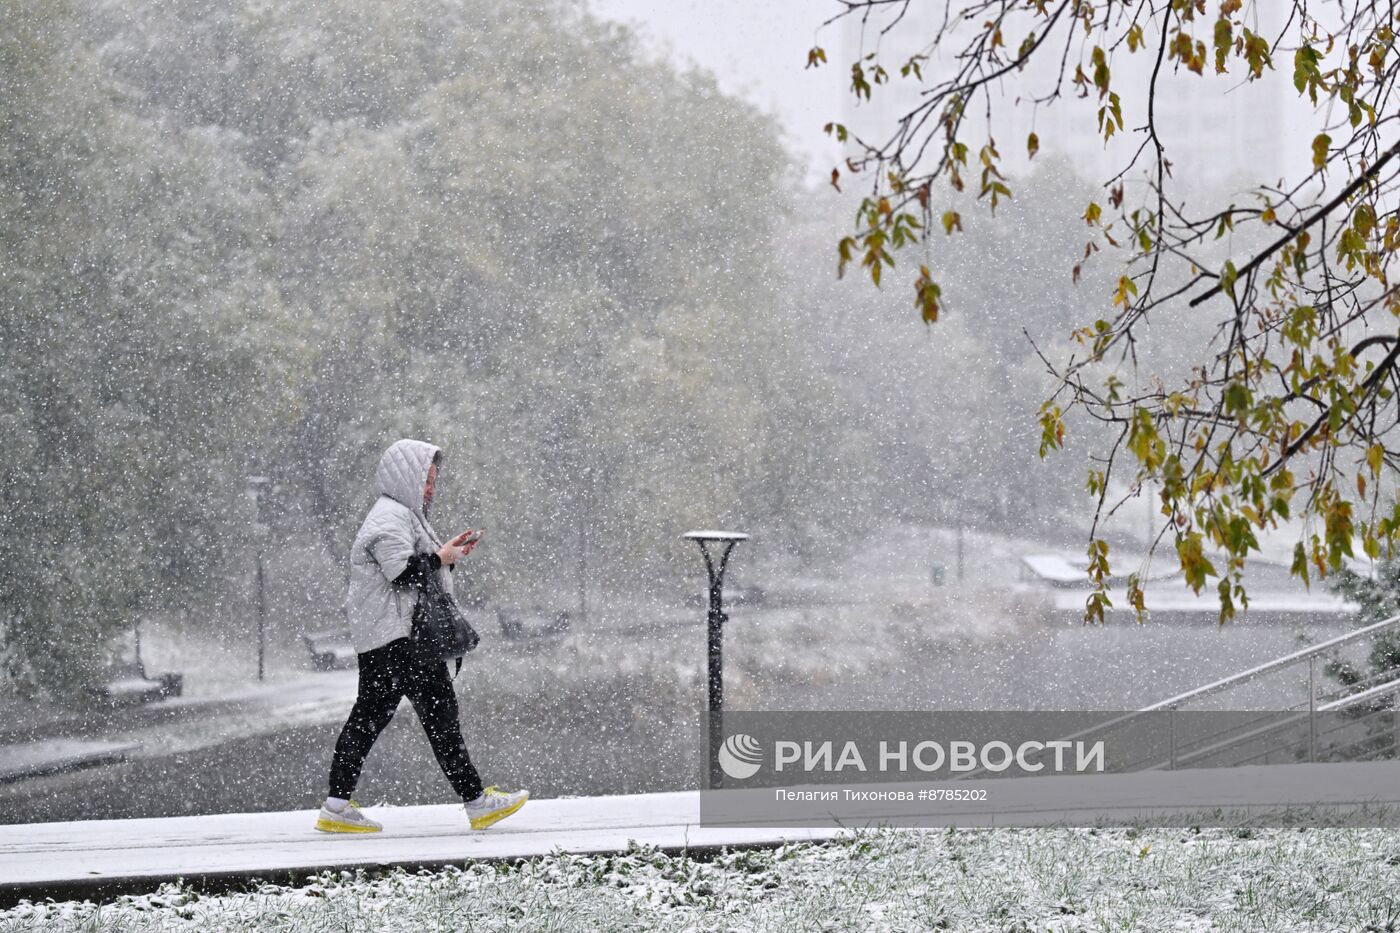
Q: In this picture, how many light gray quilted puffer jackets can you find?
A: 1